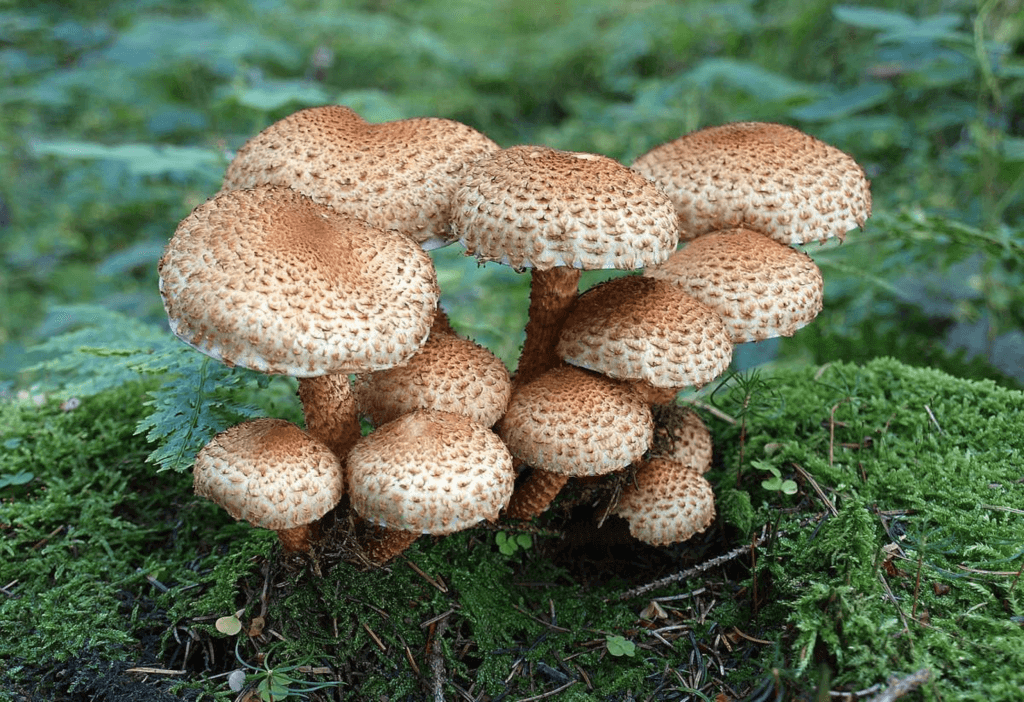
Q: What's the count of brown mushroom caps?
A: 12